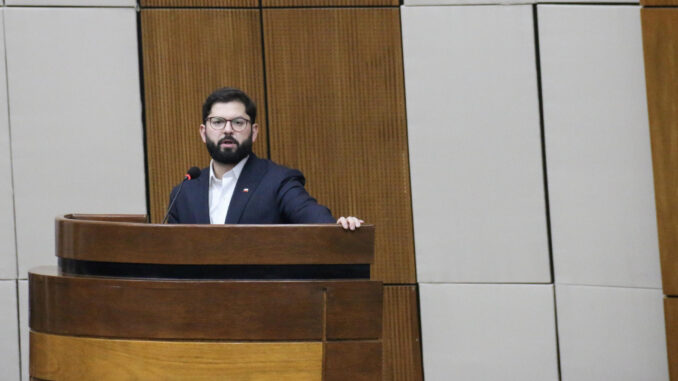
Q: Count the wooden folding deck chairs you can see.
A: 0